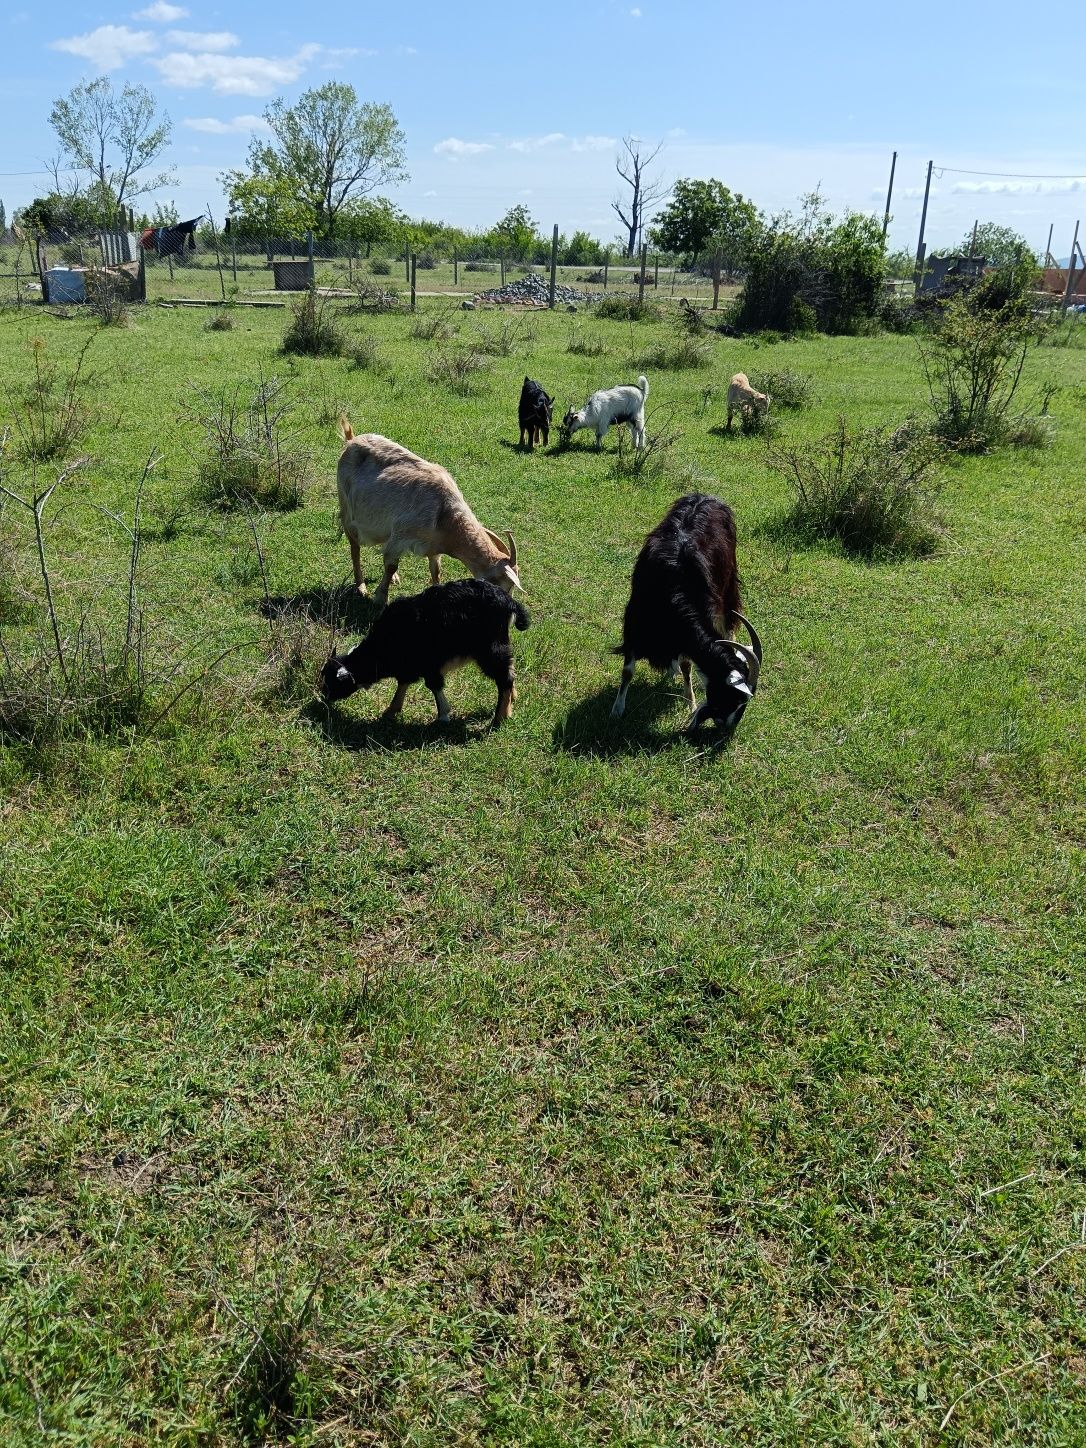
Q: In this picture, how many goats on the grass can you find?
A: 6